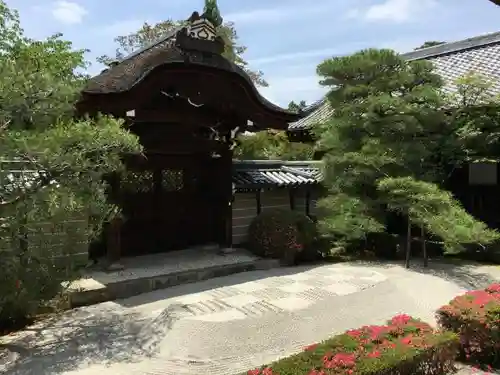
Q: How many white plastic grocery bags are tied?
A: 0